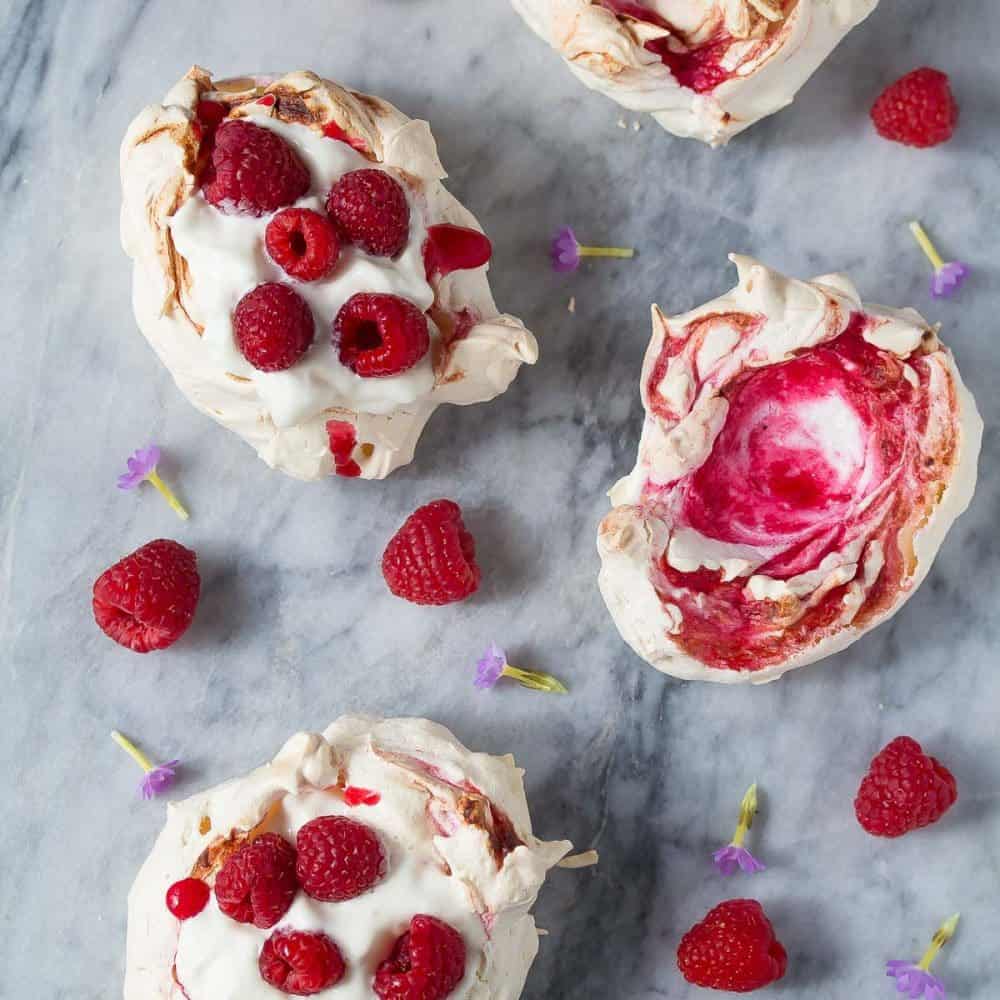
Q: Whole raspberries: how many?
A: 14